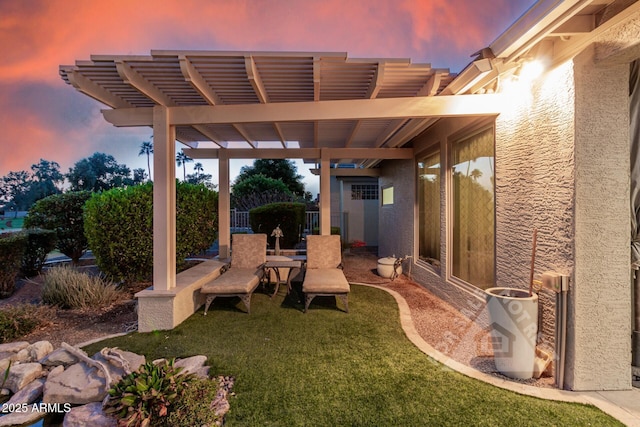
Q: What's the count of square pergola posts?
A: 3